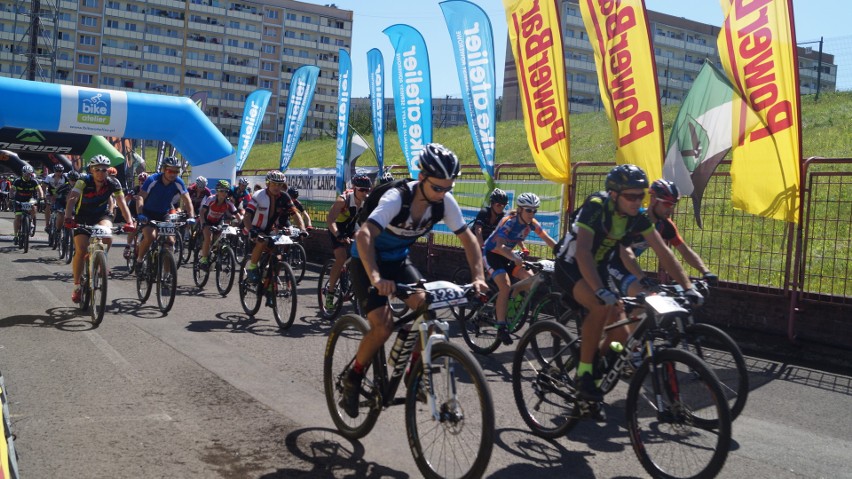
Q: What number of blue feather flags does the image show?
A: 6